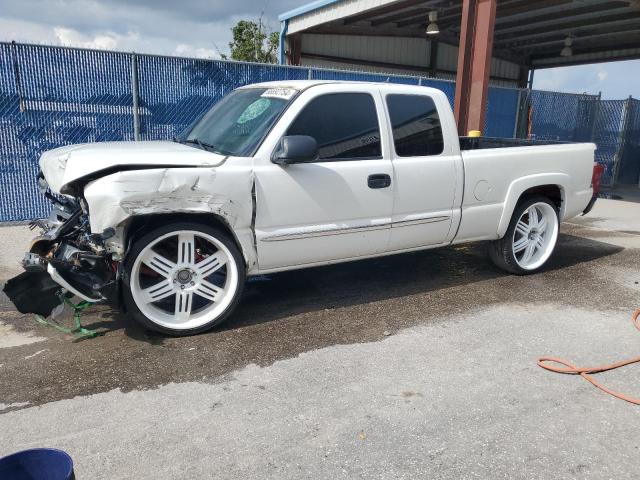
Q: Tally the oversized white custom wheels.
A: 2